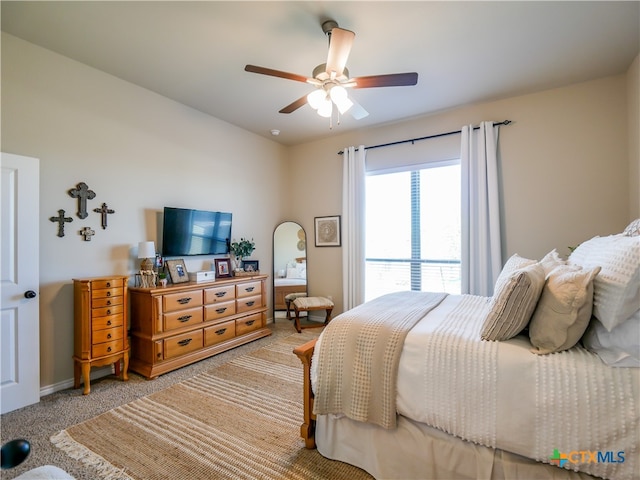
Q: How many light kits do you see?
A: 1